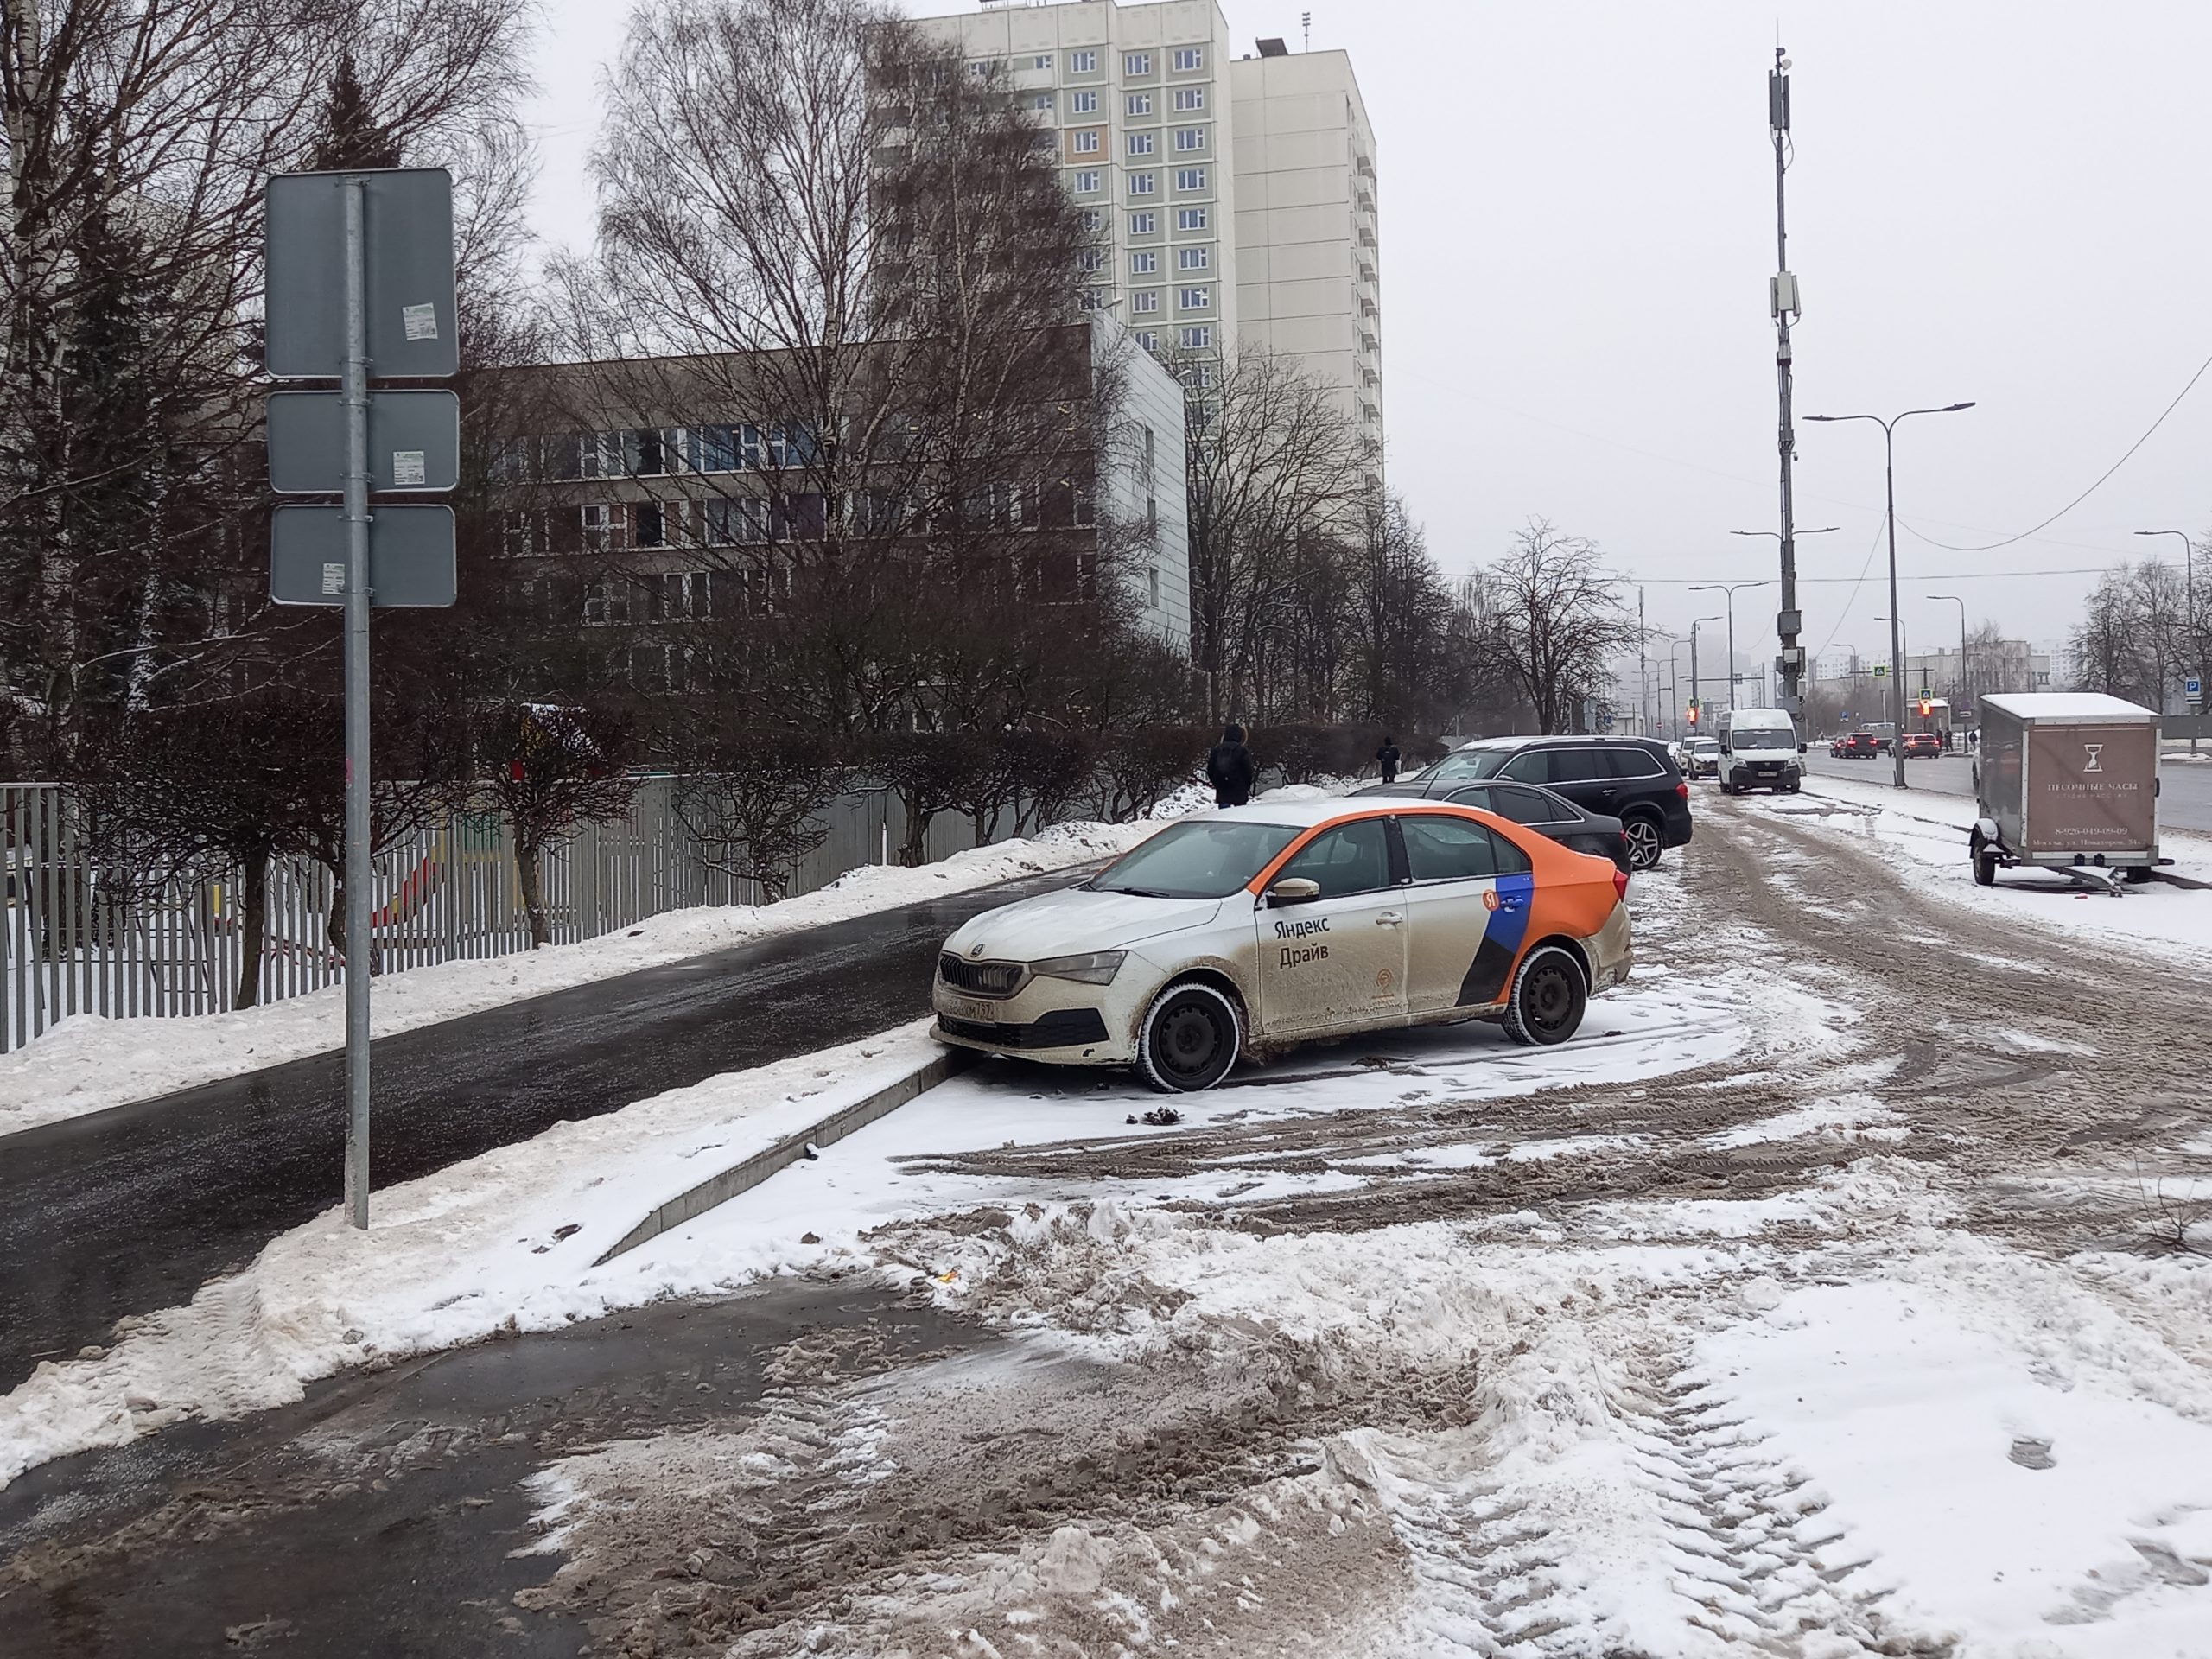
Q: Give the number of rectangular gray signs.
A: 3